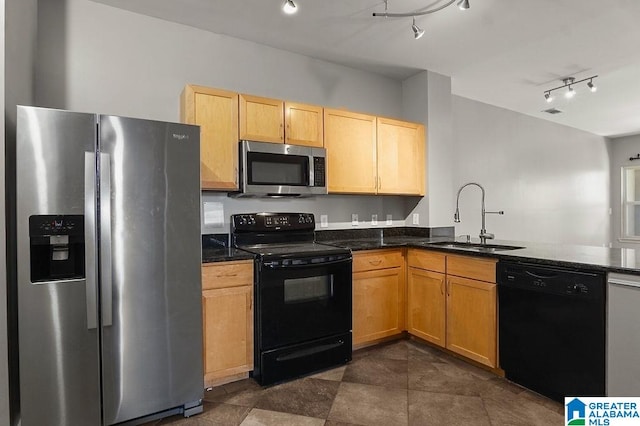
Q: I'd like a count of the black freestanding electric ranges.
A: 1